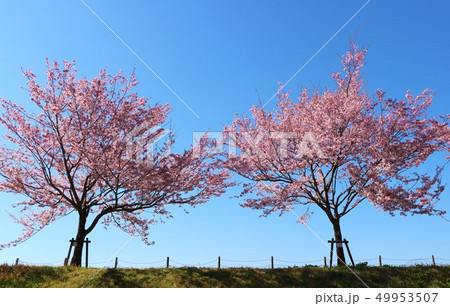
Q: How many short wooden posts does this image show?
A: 9